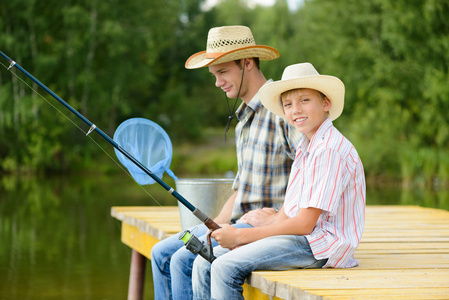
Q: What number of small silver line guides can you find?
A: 2